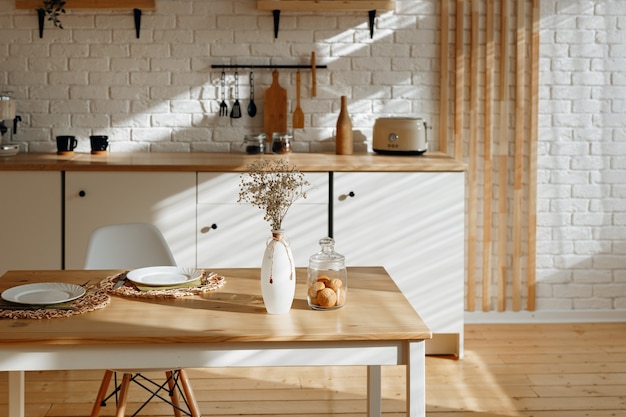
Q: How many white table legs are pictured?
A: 3